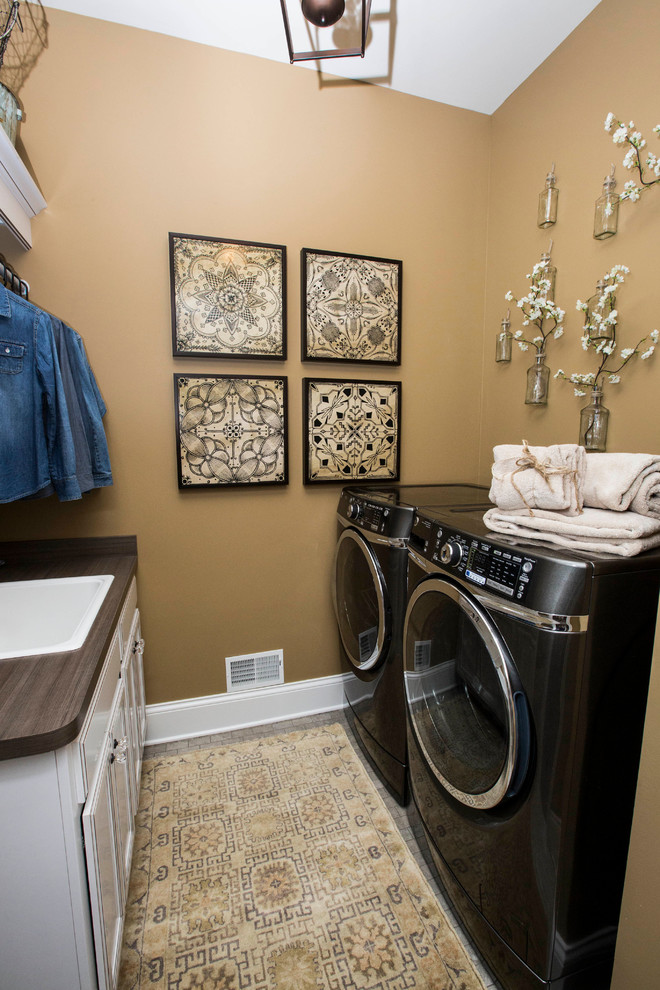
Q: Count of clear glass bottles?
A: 7